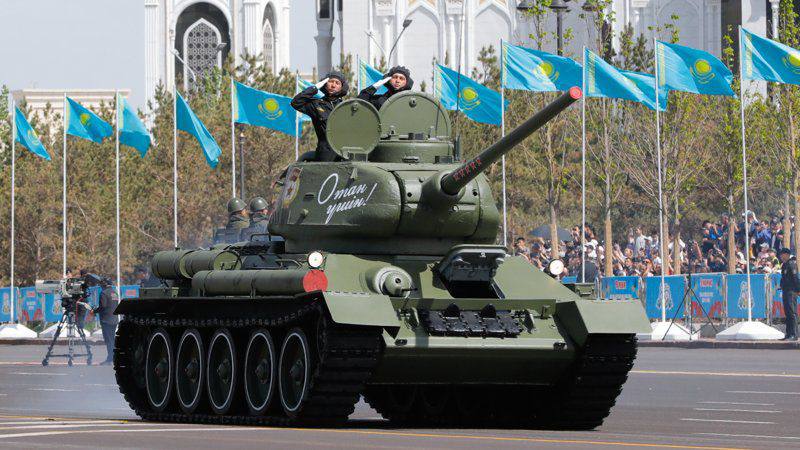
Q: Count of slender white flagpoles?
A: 12